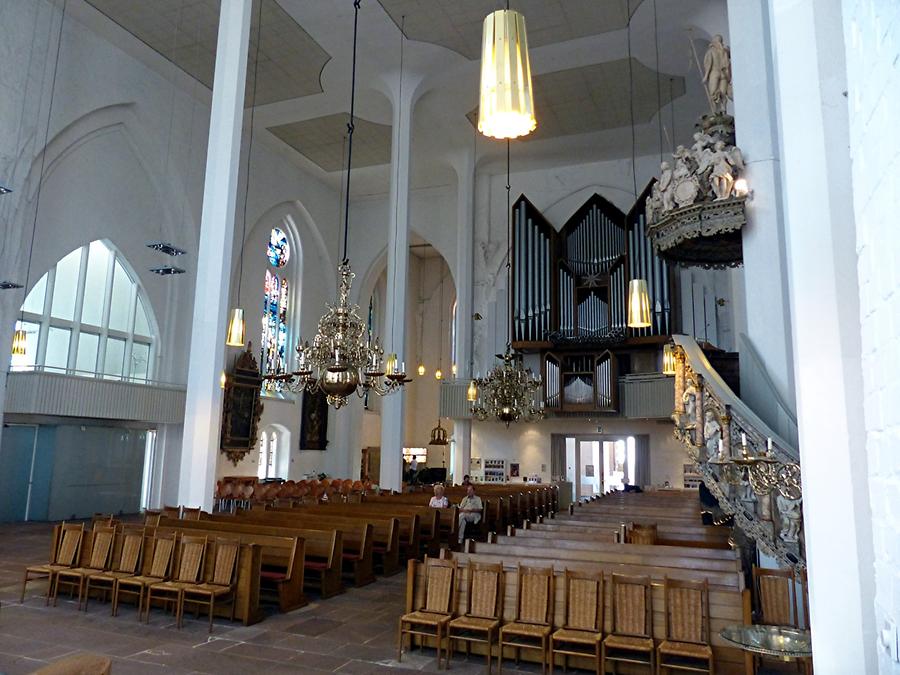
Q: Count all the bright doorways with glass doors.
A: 1